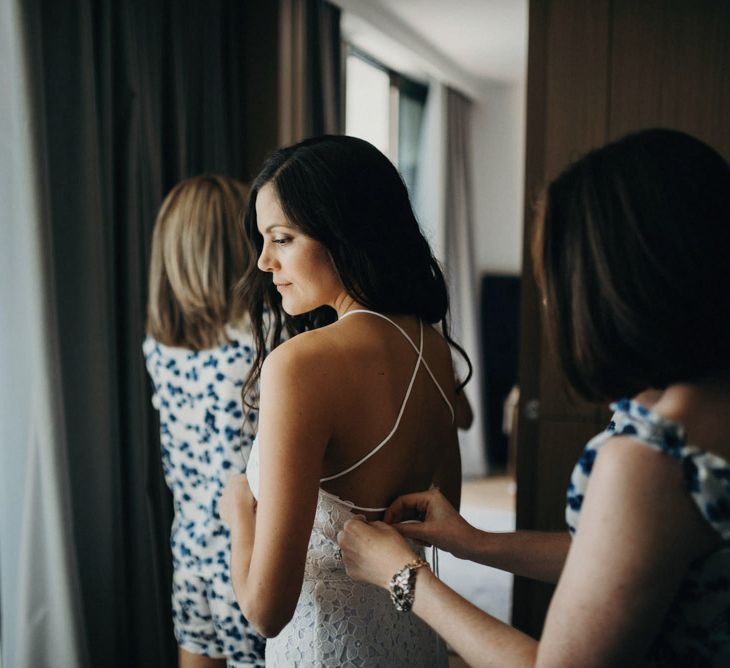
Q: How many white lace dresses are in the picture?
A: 1